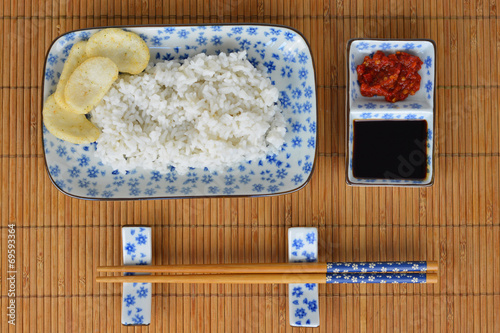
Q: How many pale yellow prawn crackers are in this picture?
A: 4